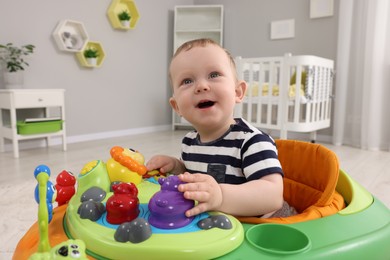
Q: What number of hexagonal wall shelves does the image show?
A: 3